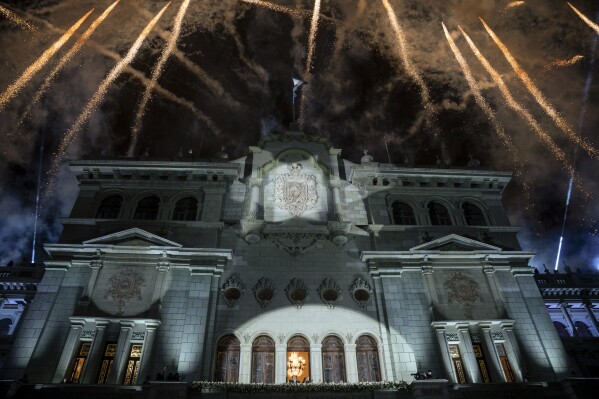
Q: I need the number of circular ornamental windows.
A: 5